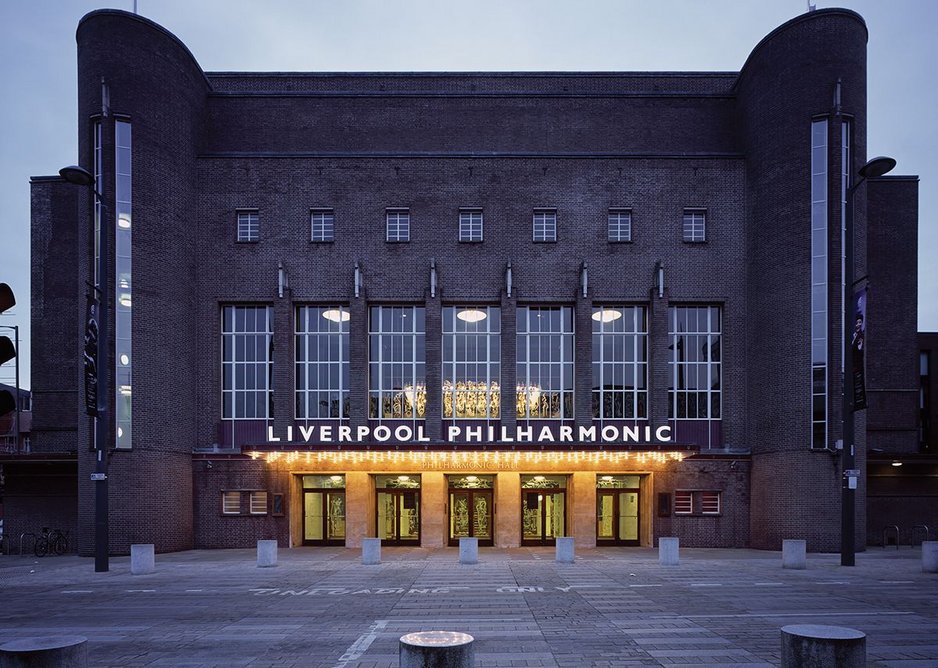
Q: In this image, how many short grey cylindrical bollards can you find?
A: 11